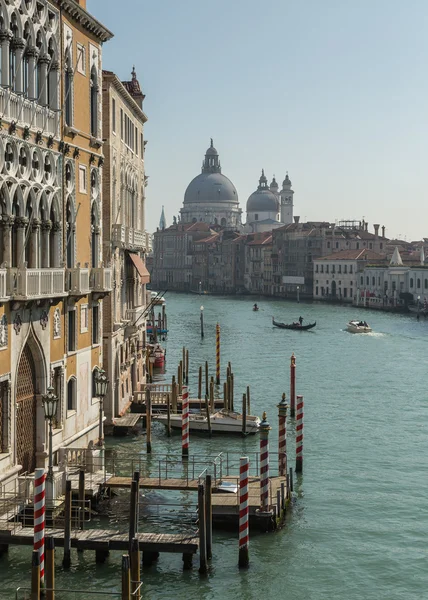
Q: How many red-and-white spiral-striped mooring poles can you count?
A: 6